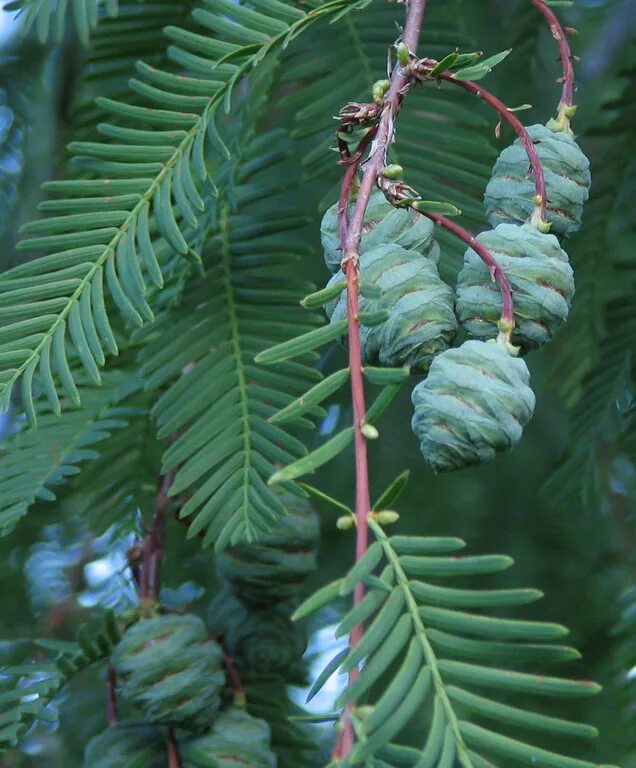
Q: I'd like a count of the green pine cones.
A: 10